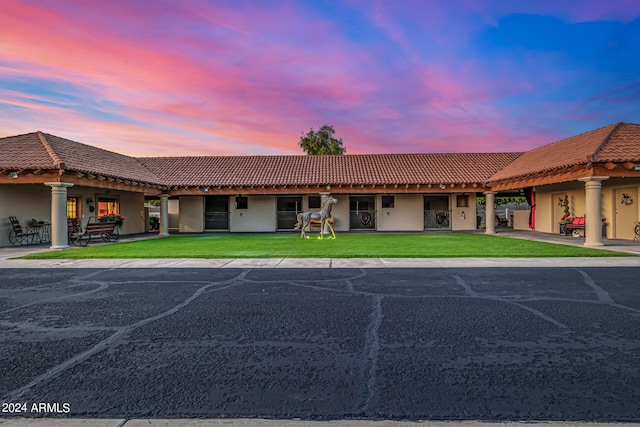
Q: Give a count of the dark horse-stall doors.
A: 4